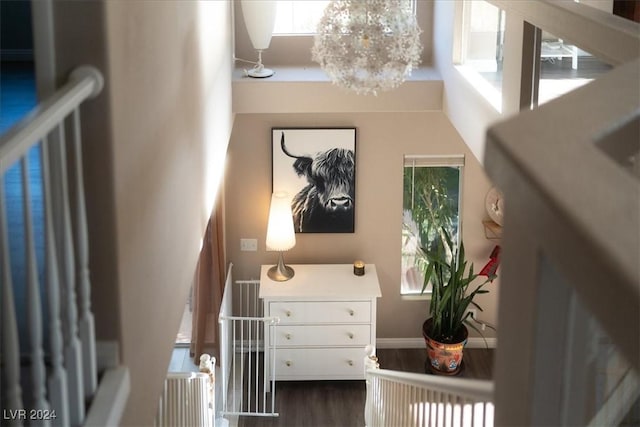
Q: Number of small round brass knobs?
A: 6